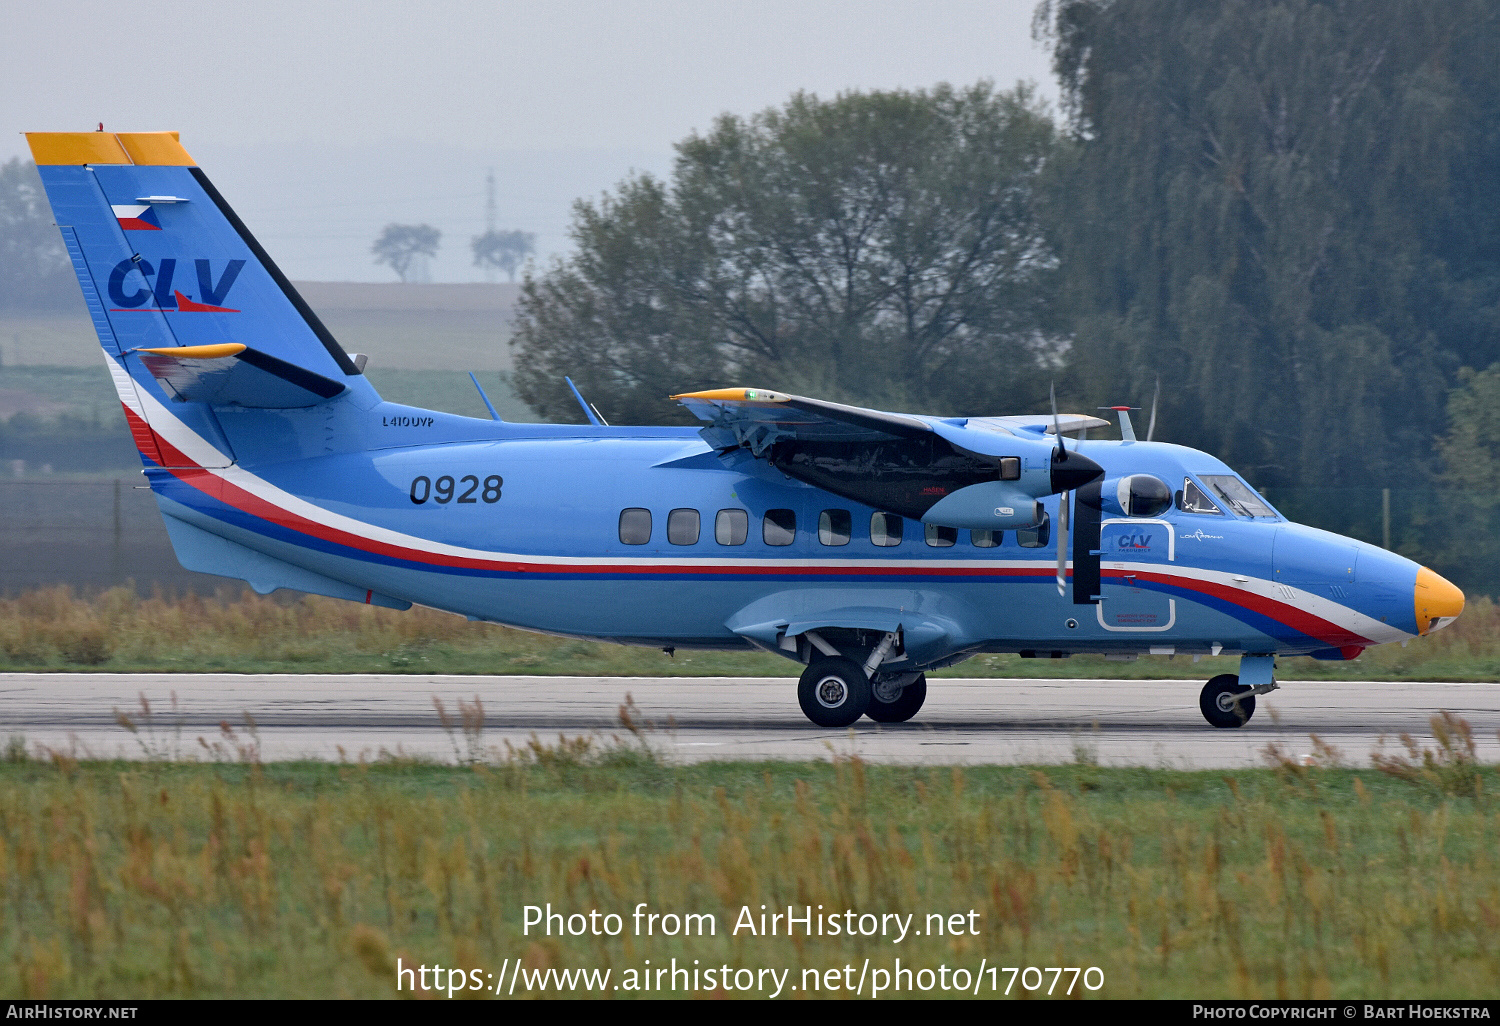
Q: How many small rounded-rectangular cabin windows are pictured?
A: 9